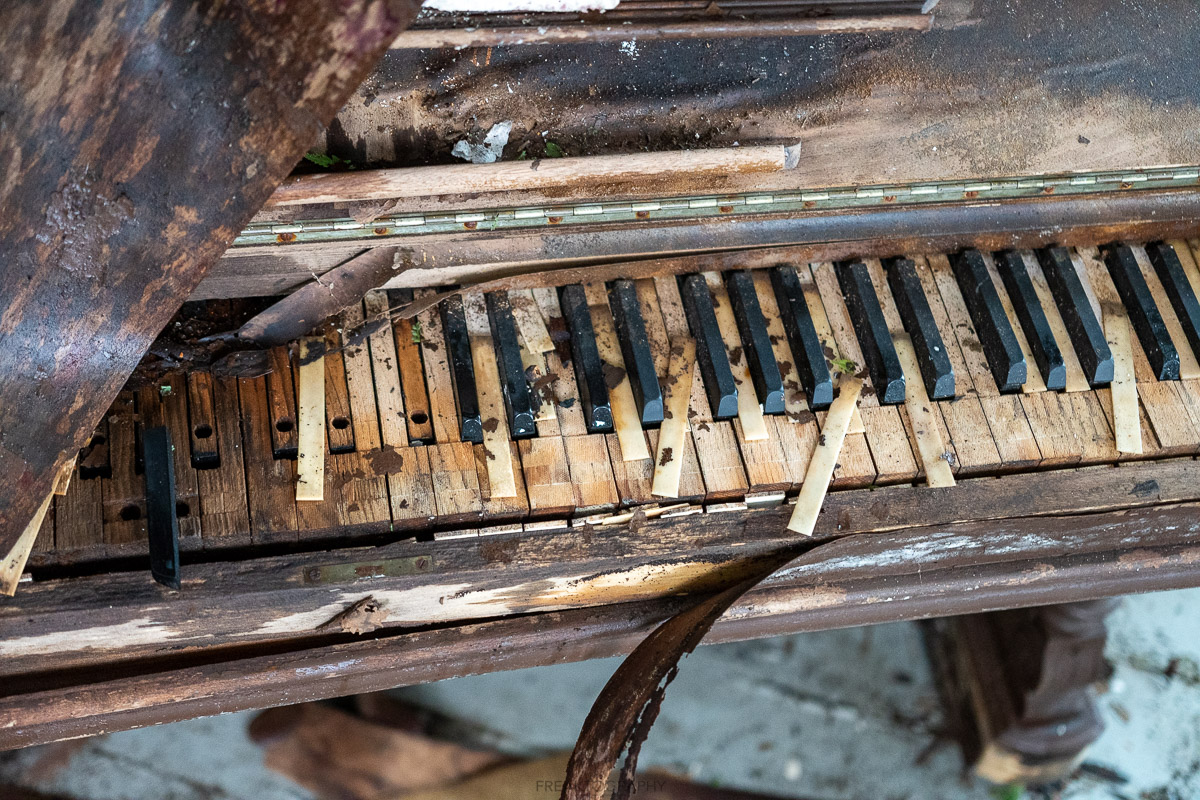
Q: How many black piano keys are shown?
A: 15